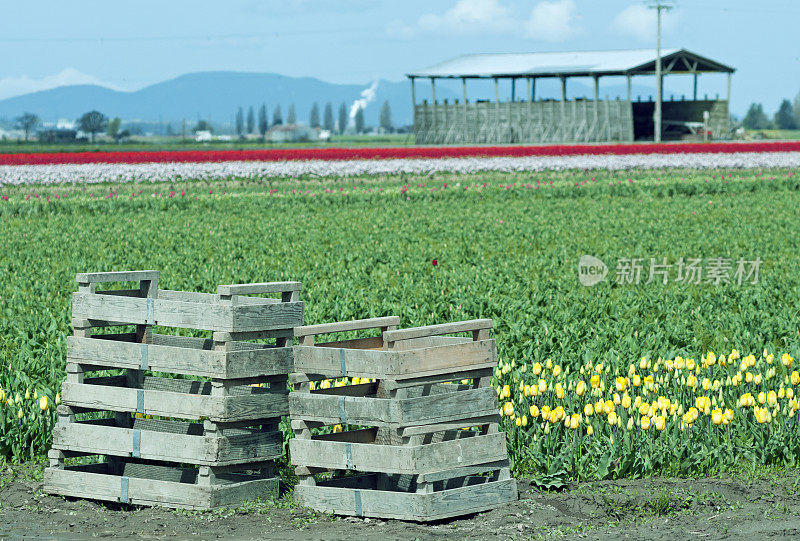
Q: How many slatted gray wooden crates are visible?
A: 9